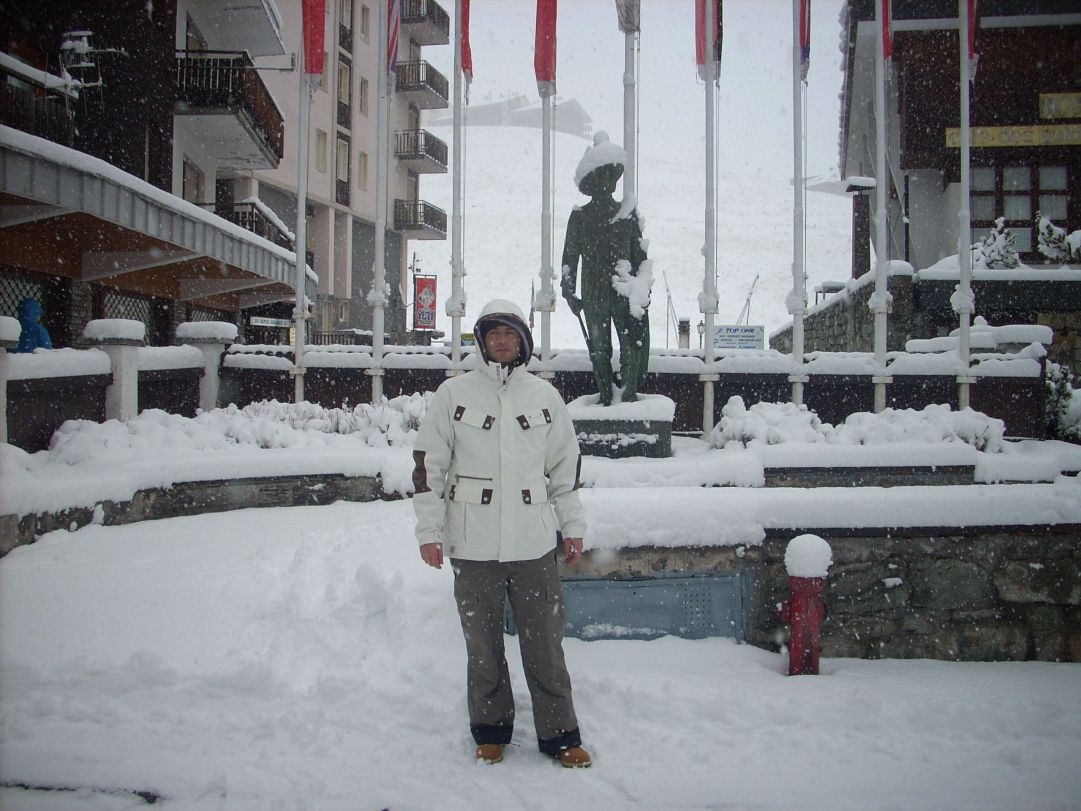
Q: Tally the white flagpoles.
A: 9